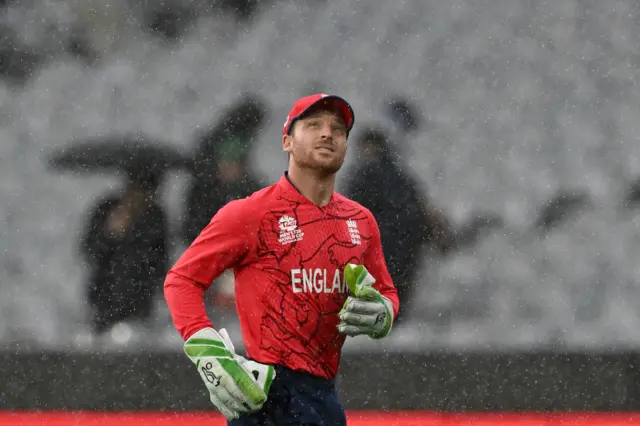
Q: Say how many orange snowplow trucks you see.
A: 0